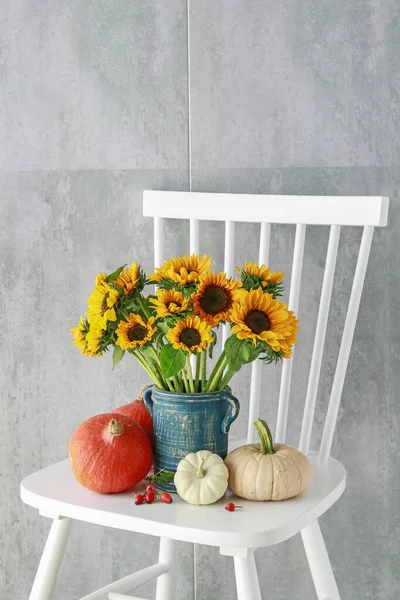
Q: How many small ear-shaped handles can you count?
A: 2